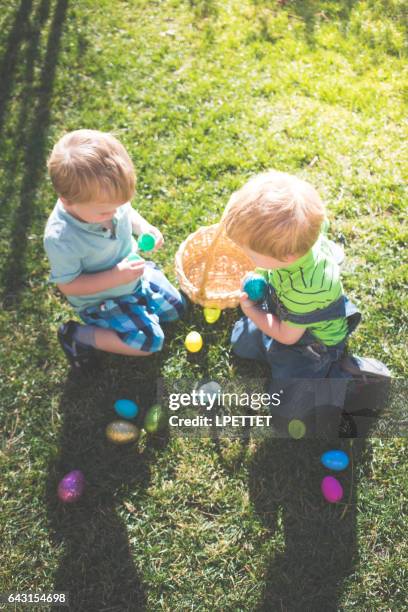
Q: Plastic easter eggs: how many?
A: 12